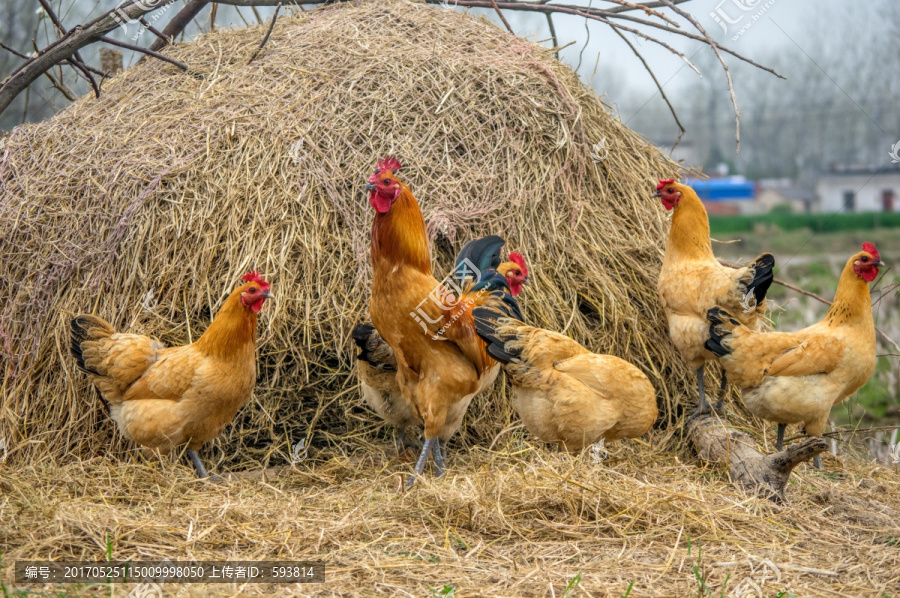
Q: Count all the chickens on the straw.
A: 6